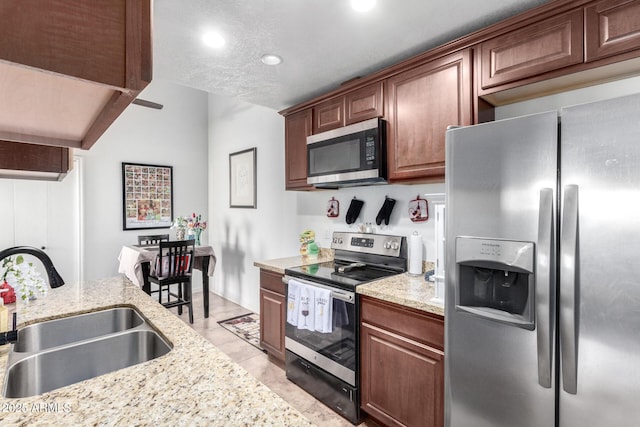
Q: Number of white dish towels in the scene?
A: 3